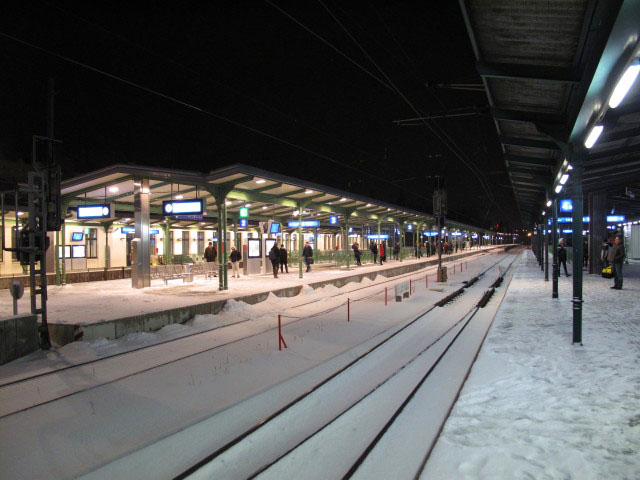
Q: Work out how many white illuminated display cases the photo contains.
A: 4